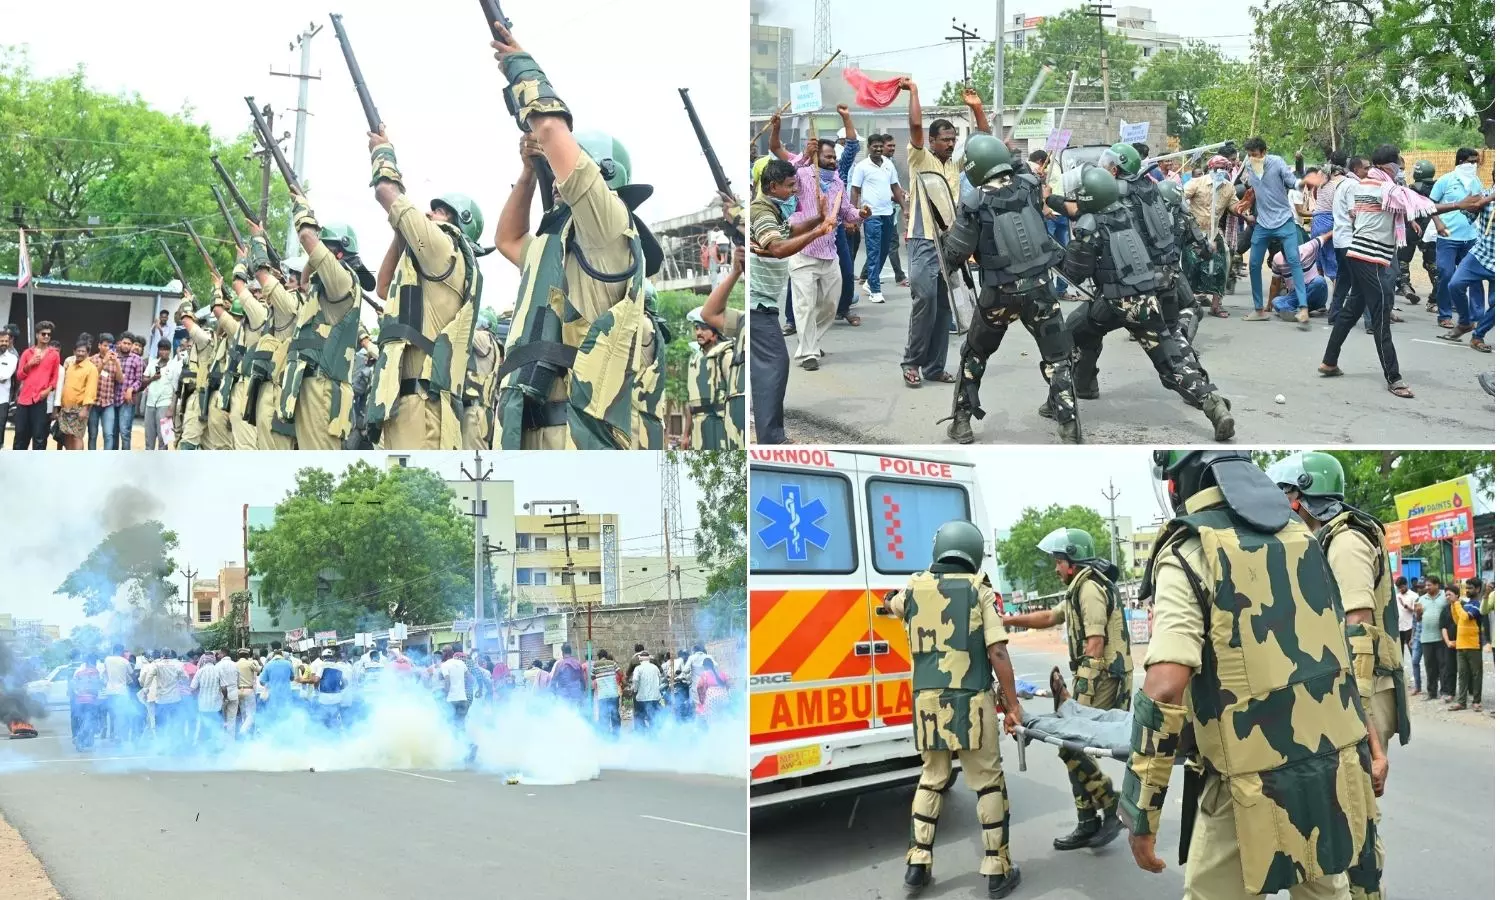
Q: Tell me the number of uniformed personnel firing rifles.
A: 8